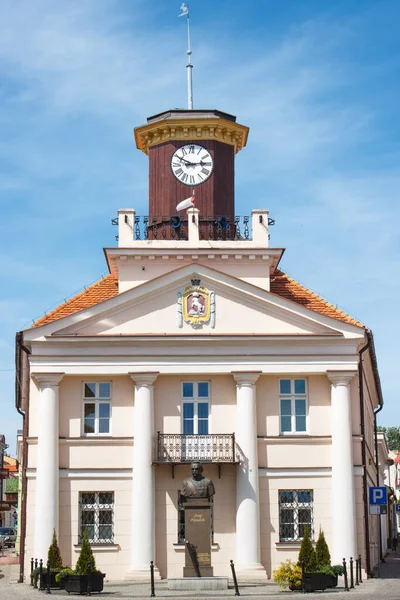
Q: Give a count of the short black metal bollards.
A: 12